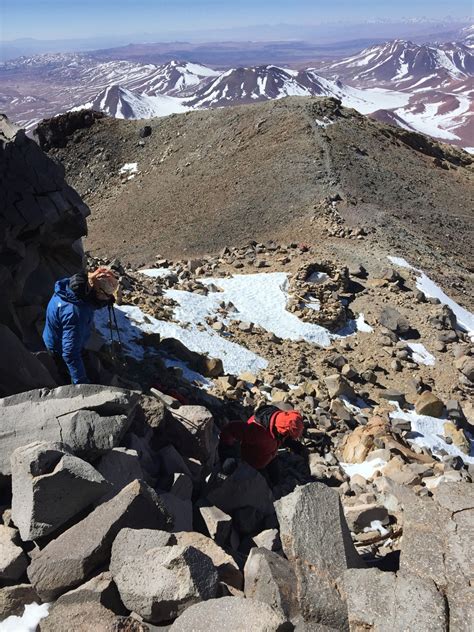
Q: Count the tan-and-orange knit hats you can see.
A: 1